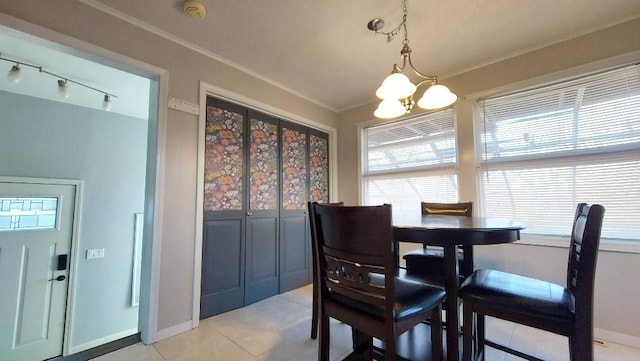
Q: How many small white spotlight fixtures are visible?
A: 3